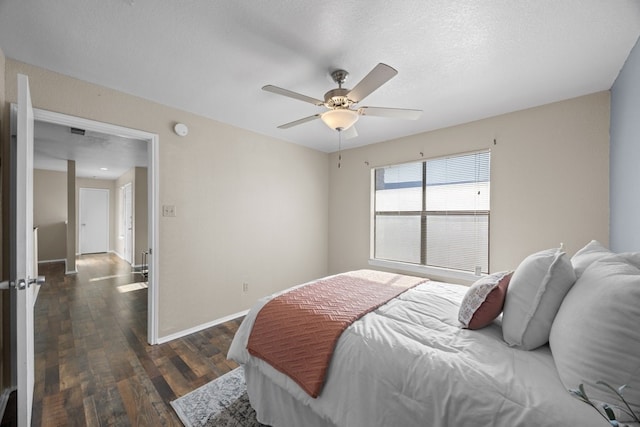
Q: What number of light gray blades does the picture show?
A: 5